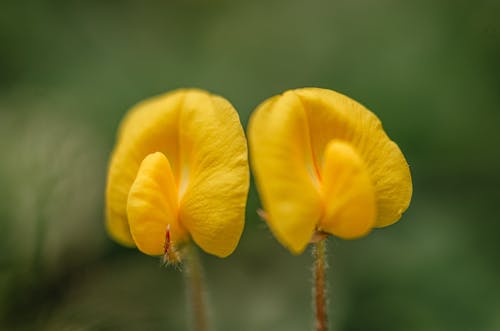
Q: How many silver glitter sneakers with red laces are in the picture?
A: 0